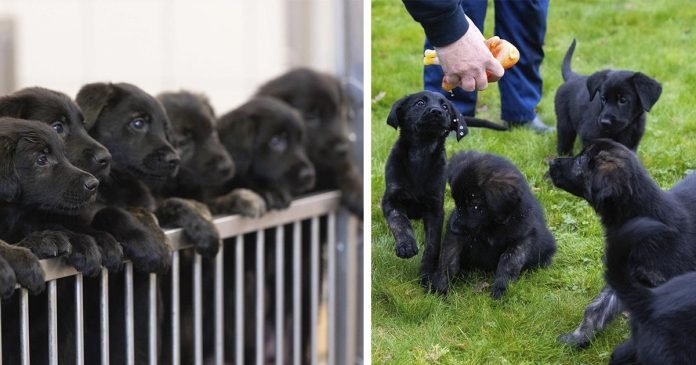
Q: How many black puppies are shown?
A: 11